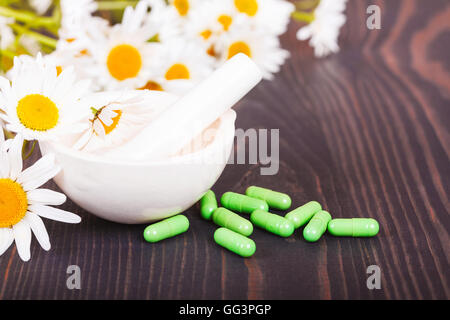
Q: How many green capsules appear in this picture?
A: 10